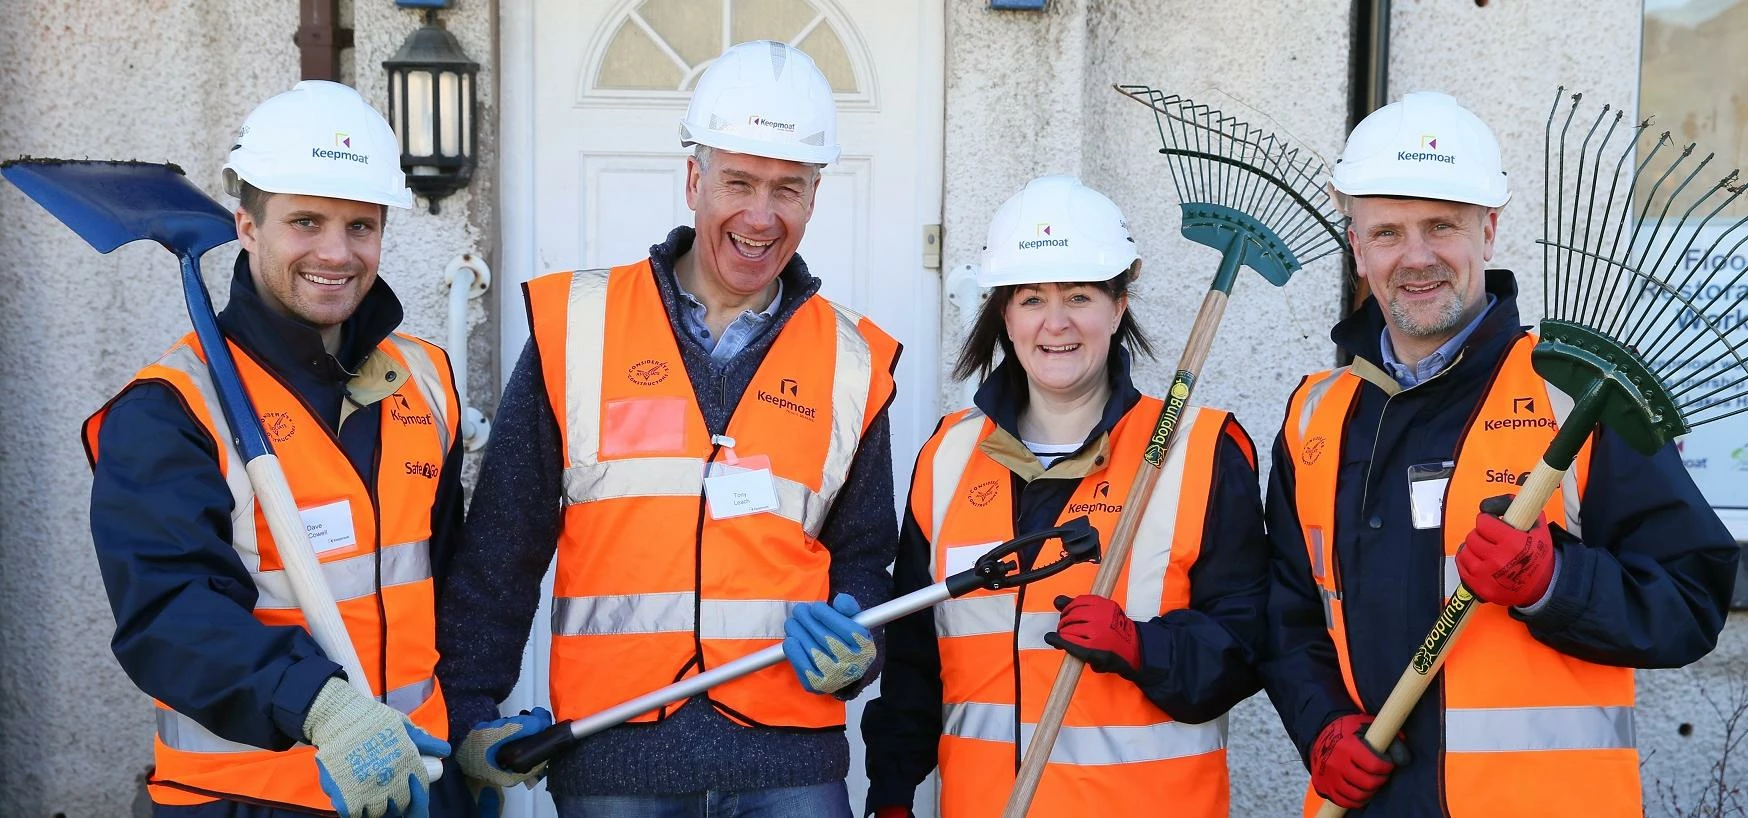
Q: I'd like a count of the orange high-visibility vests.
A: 4